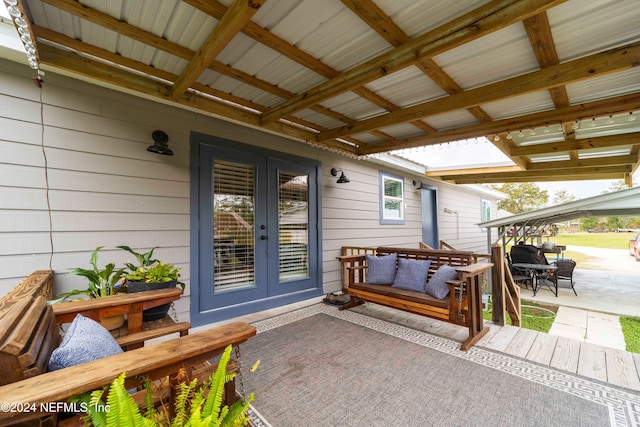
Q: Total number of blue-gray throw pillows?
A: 4